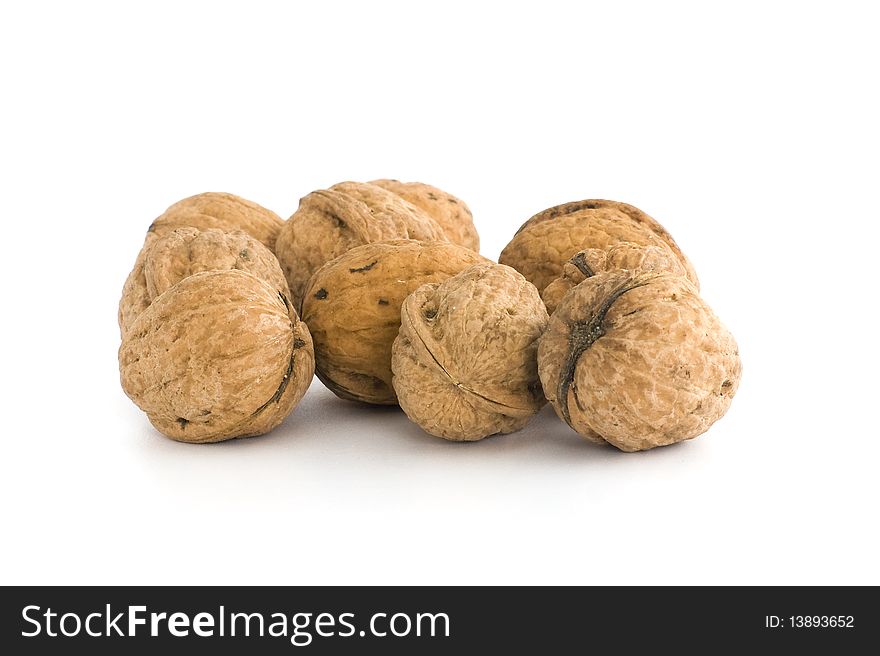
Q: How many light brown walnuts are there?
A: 10